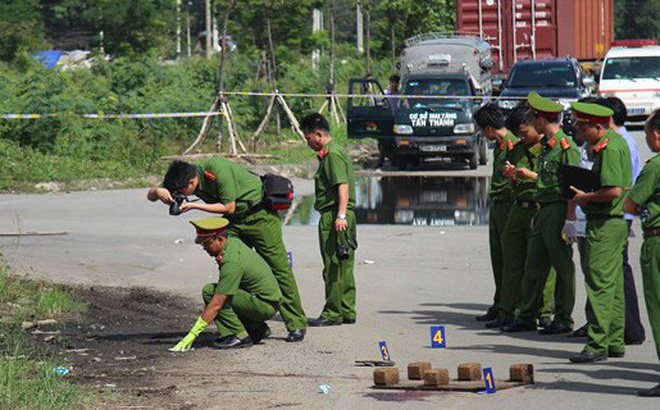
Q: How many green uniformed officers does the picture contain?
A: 8